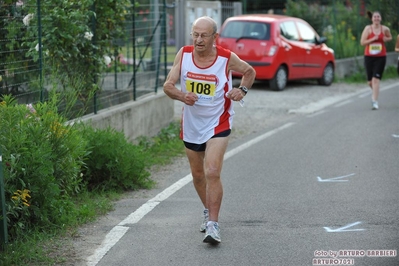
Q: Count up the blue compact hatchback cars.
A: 0